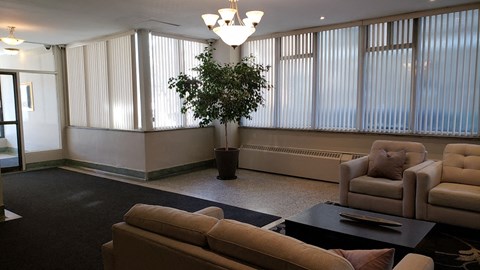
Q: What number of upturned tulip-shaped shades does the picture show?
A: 5